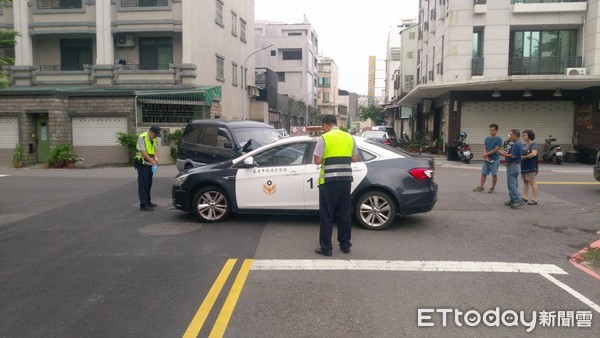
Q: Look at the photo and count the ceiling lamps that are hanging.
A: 3